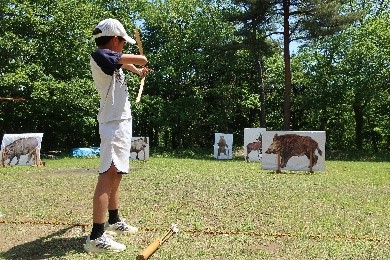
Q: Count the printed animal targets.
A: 5